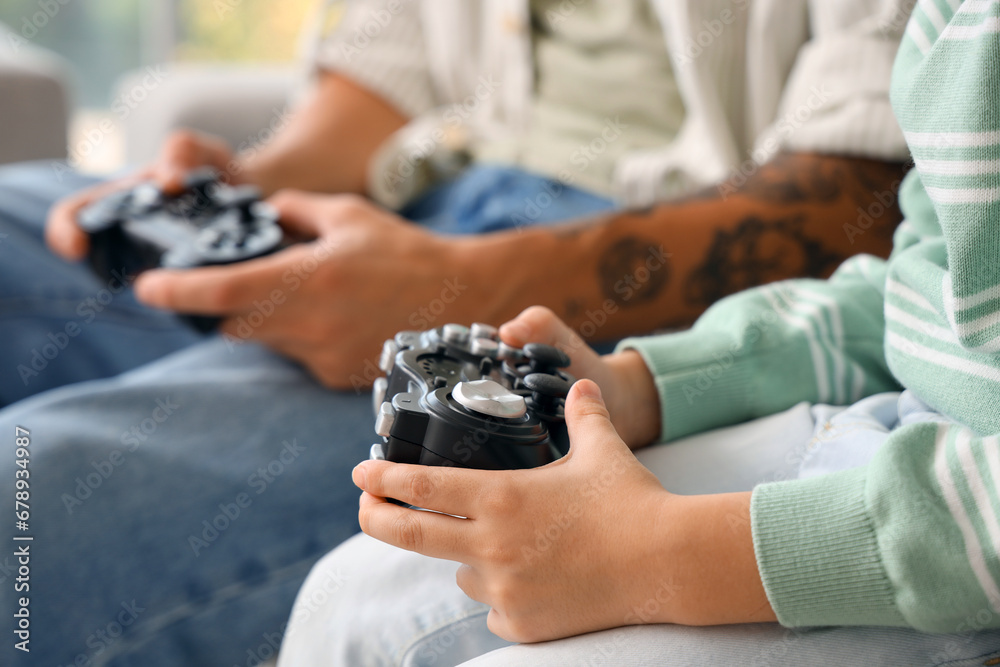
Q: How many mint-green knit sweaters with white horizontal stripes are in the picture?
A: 1